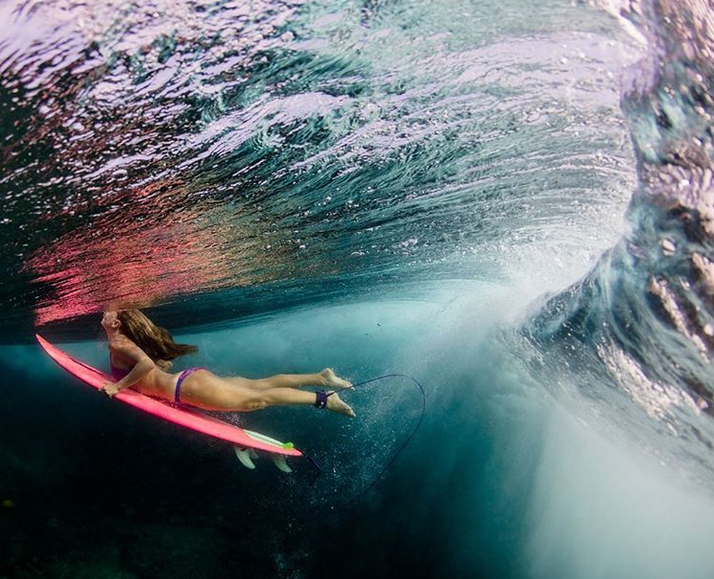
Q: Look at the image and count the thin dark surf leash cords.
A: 1